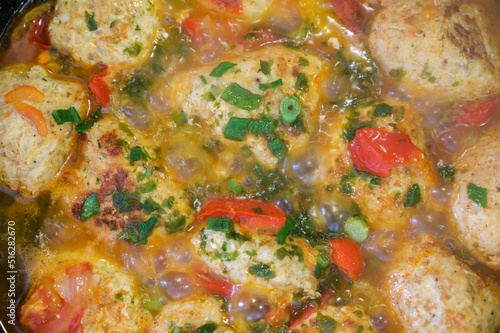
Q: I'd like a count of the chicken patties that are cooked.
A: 12